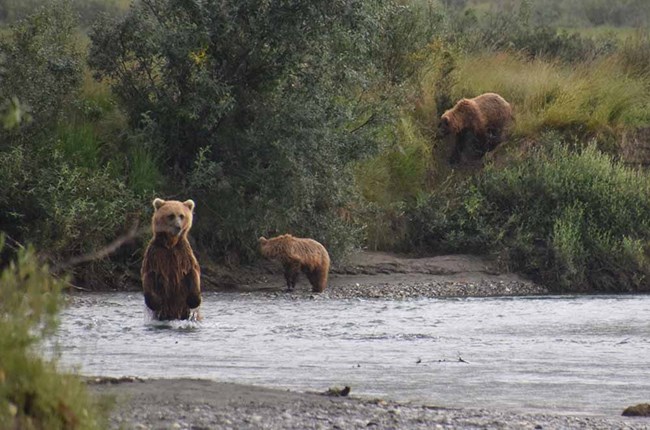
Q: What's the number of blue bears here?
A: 0